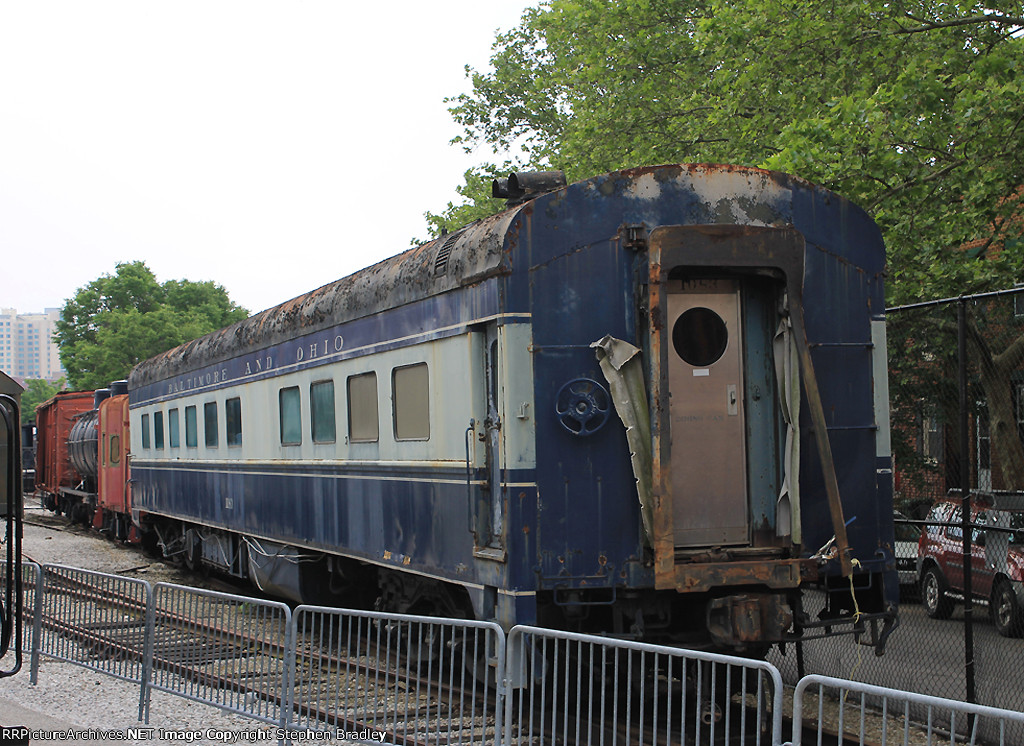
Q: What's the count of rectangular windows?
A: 10